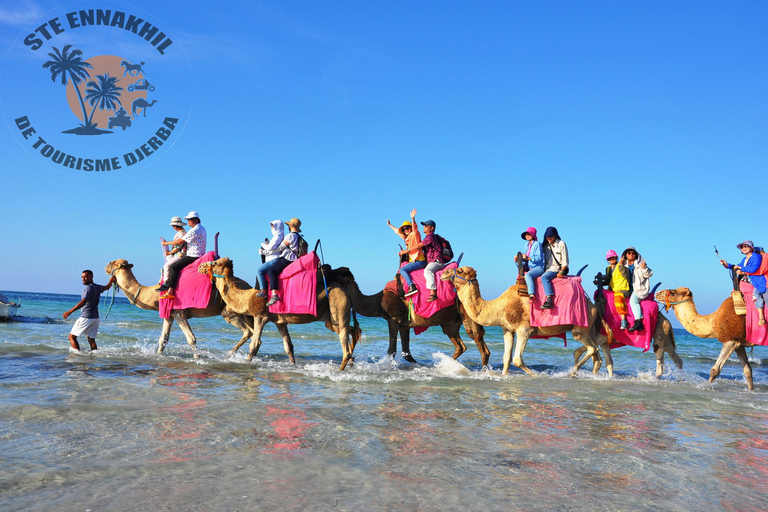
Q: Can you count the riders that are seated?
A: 12